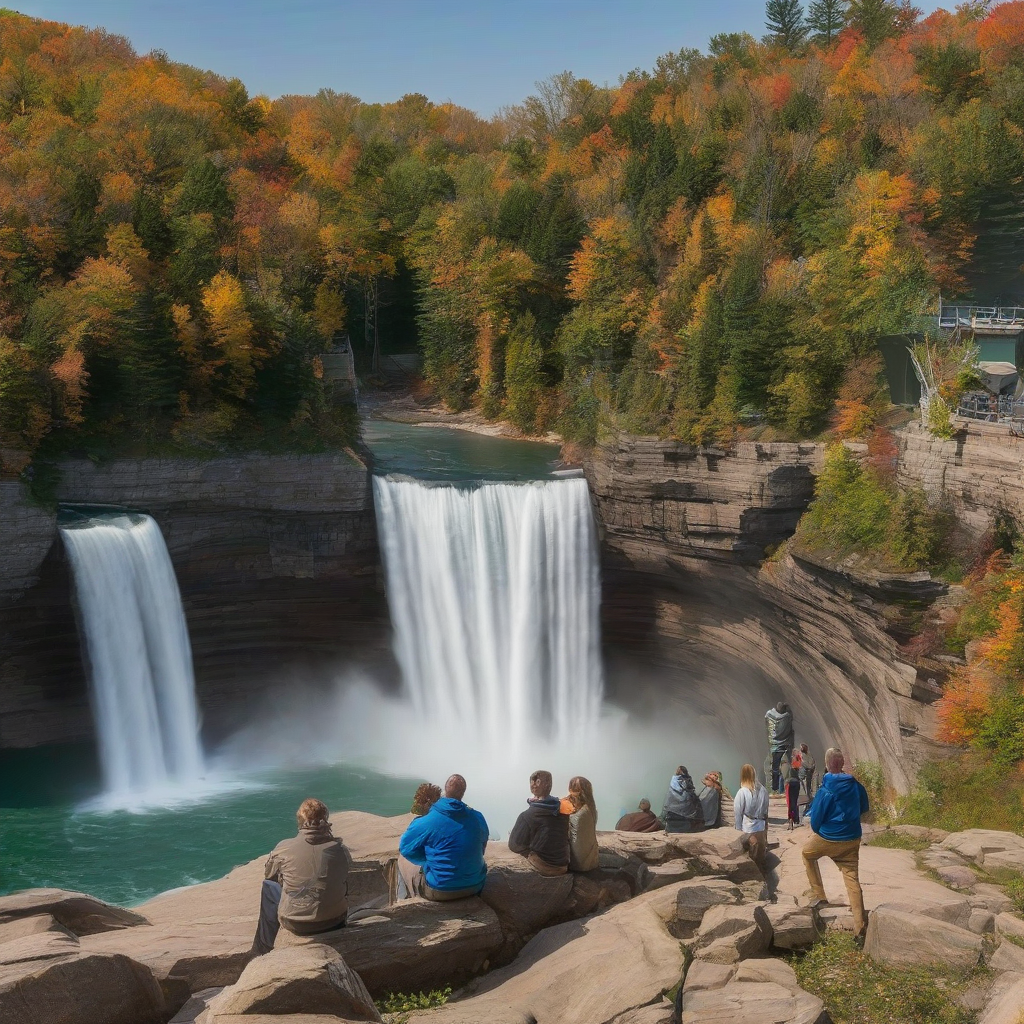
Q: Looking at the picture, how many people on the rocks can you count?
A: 13